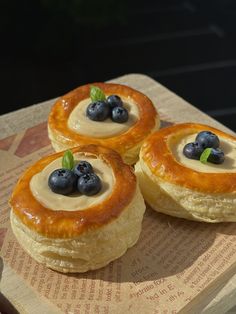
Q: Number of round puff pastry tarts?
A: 3